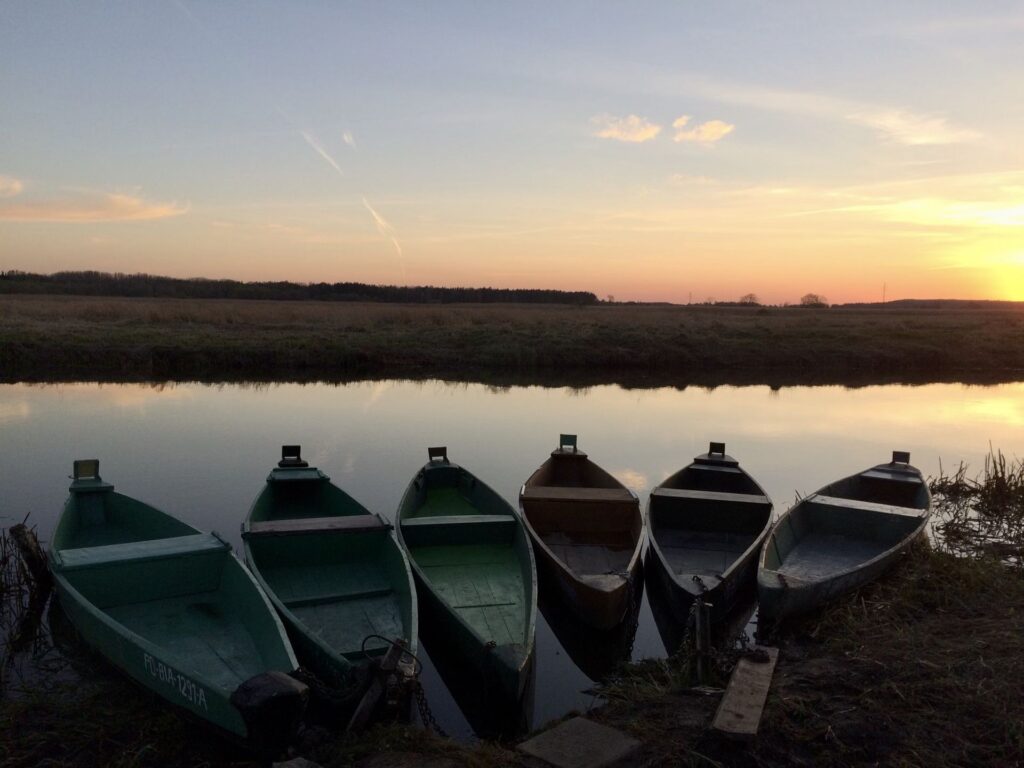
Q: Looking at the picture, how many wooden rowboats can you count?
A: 6